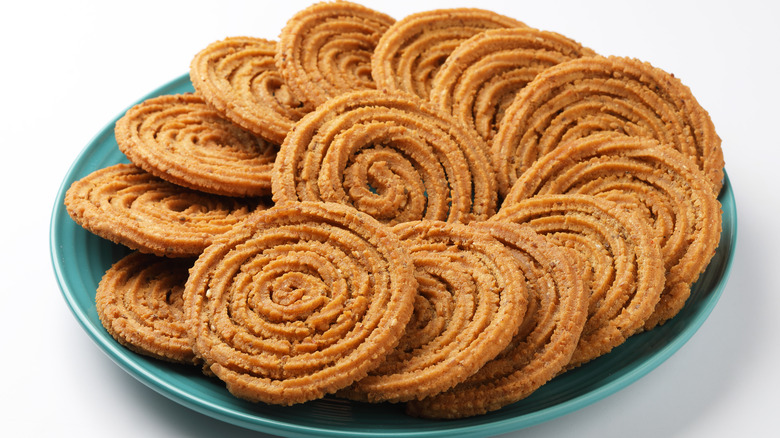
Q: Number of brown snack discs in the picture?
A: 14